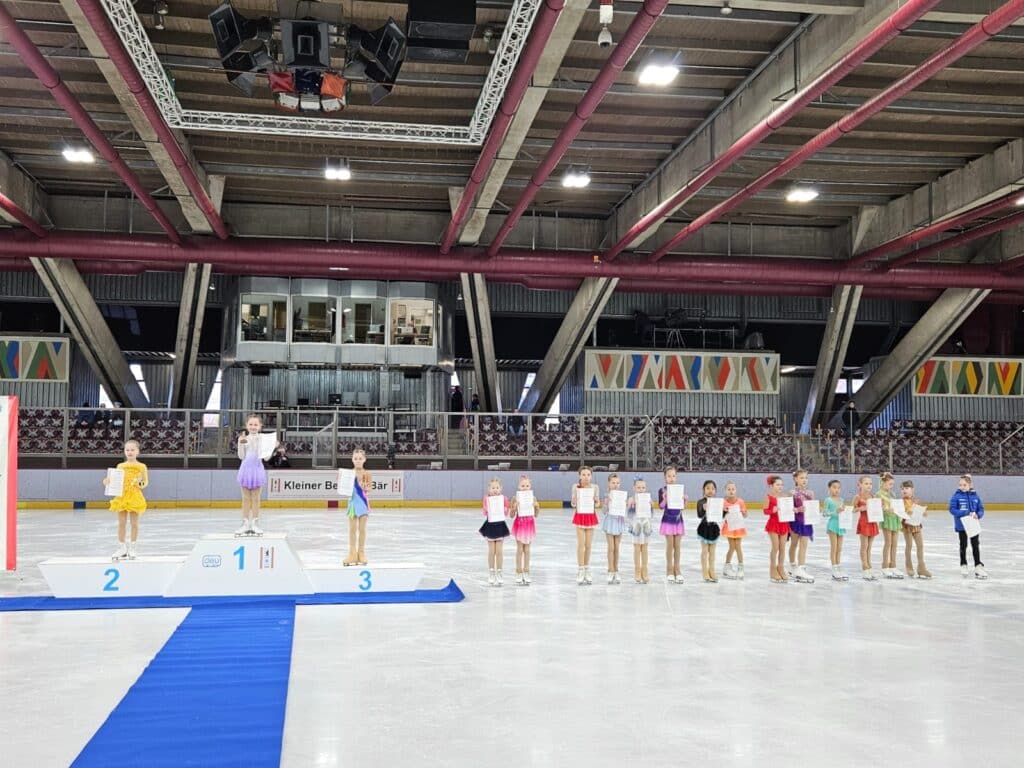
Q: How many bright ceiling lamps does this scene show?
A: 5